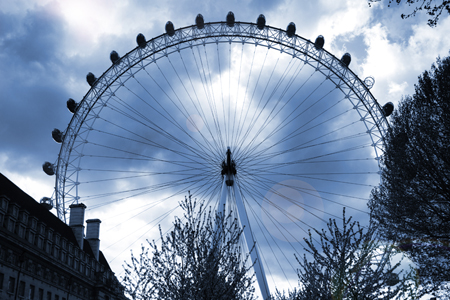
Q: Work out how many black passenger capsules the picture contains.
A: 15